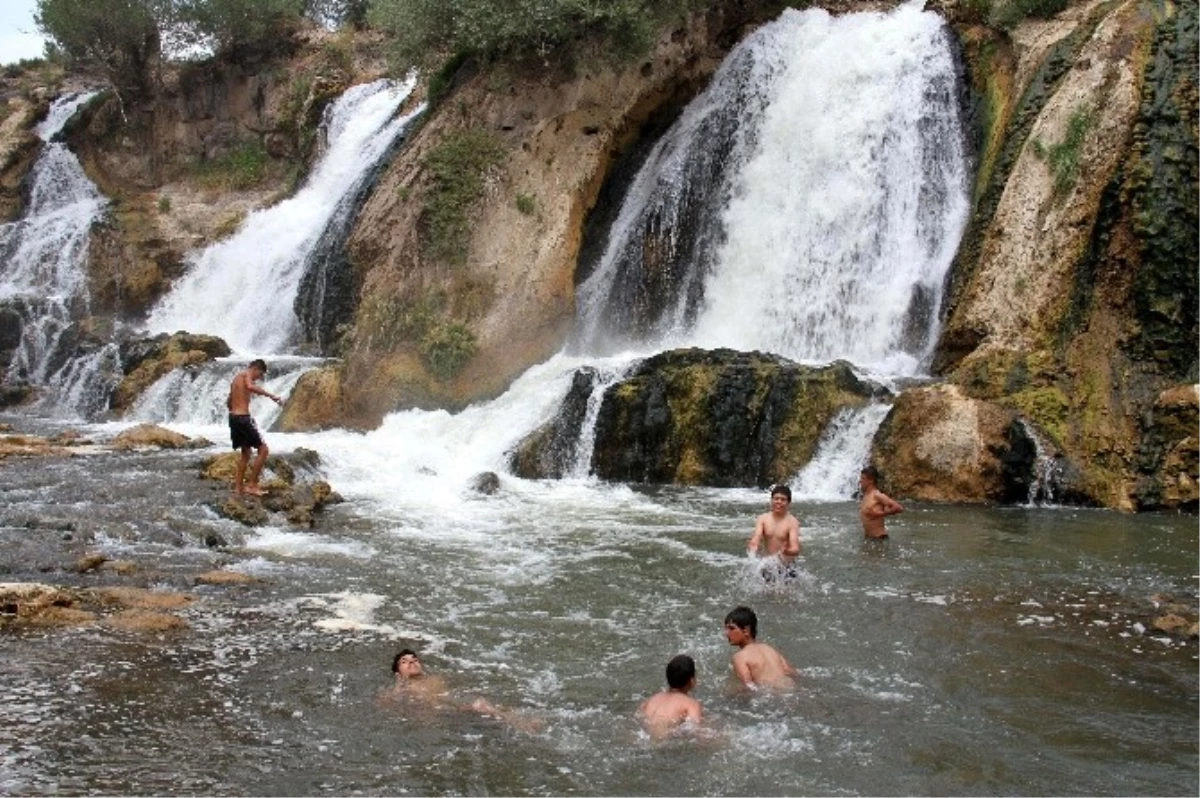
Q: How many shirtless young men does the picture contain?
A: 6